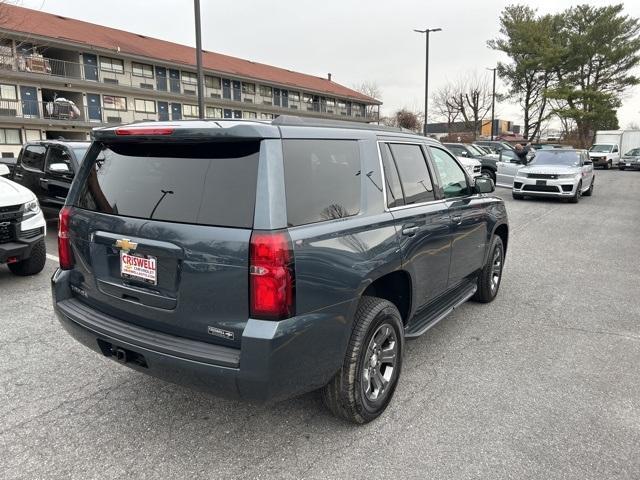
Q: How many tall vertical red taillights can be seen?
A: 2